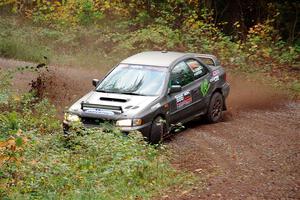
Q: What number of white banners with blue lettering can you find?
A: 1